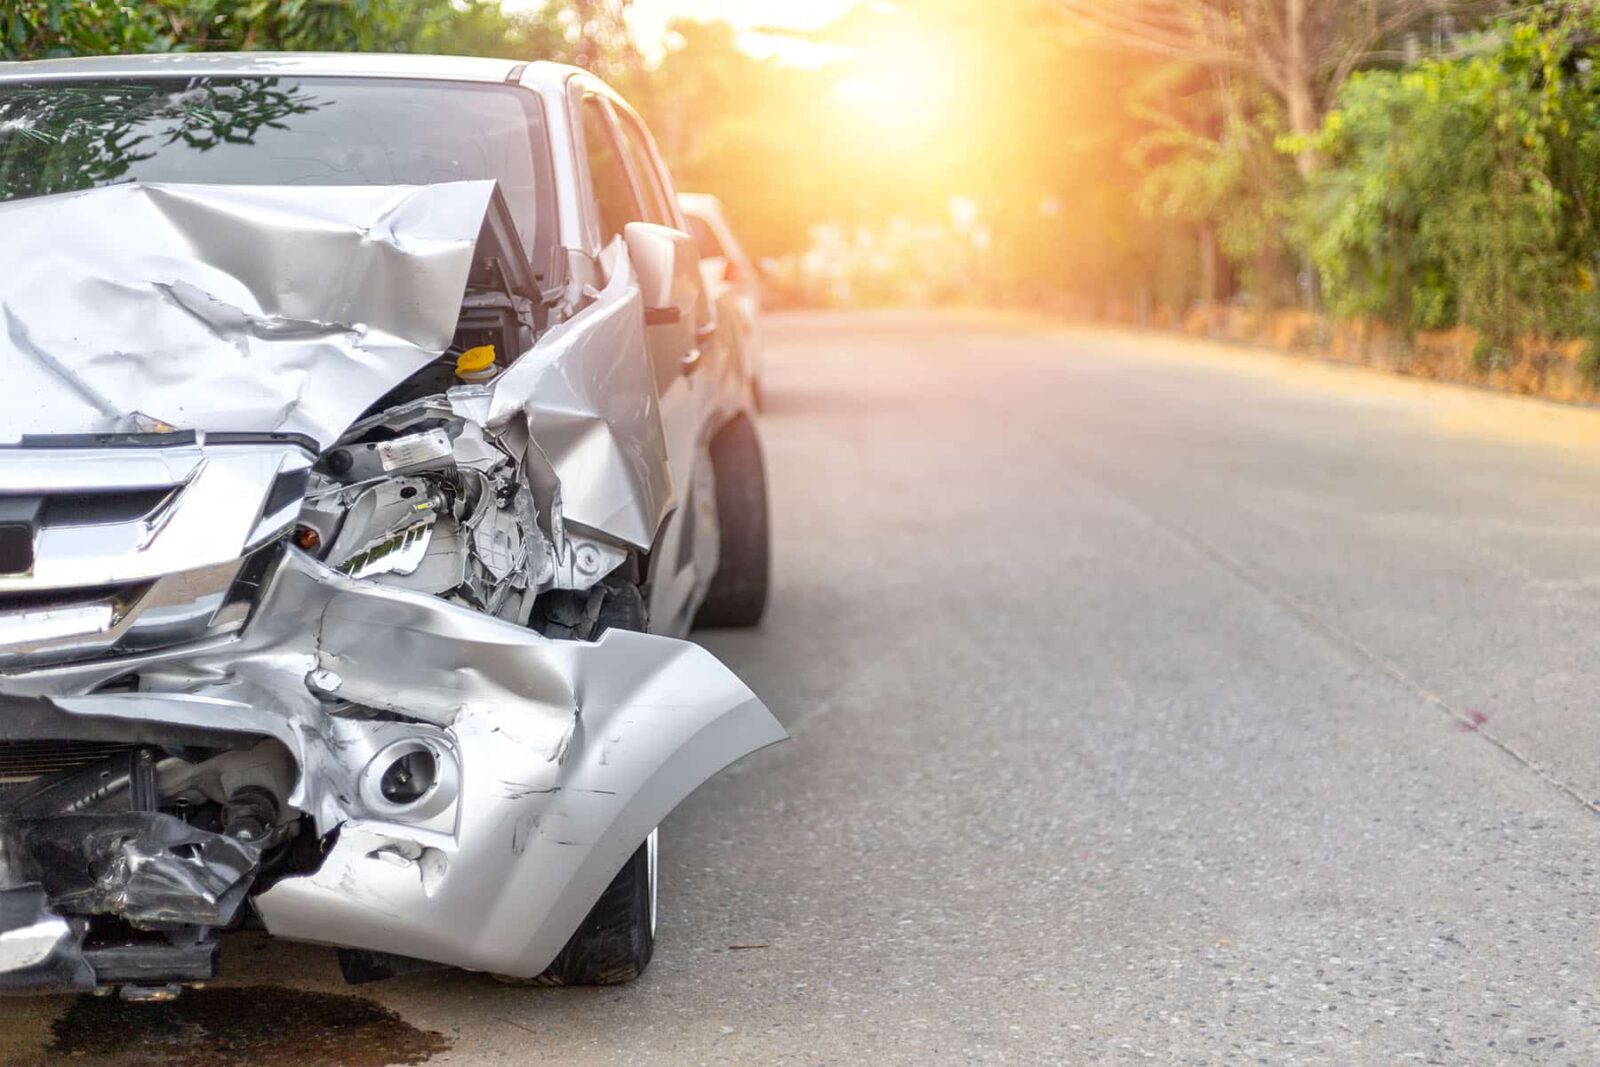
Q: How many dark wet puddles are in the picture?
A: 1